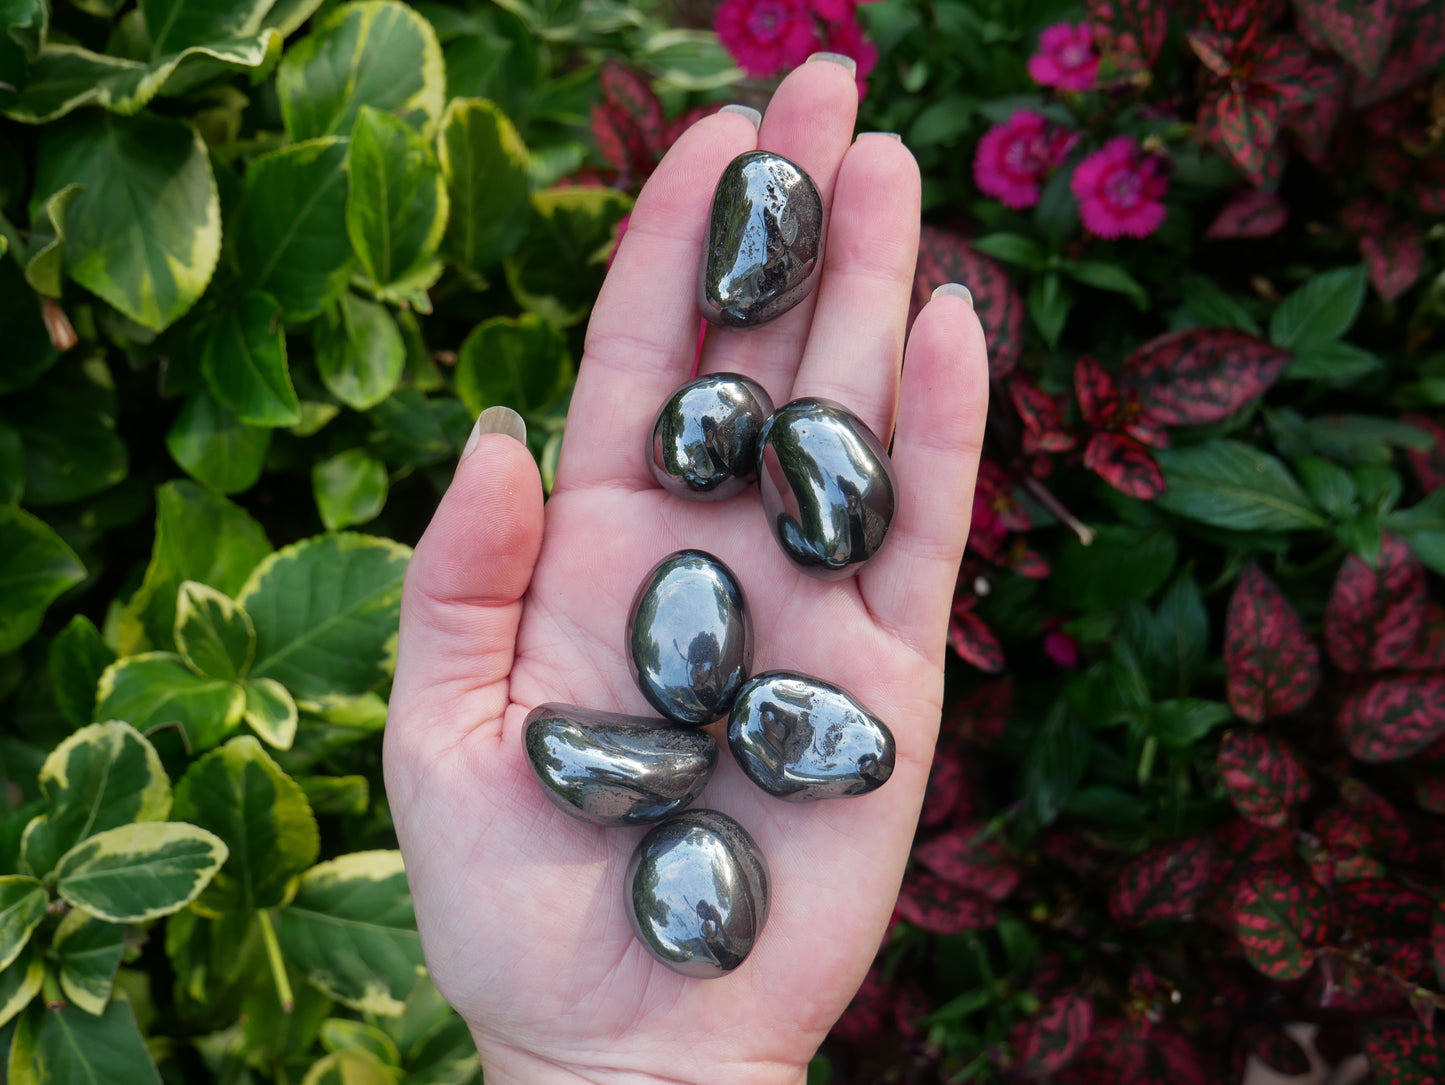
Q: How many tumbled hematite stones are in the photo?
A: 7